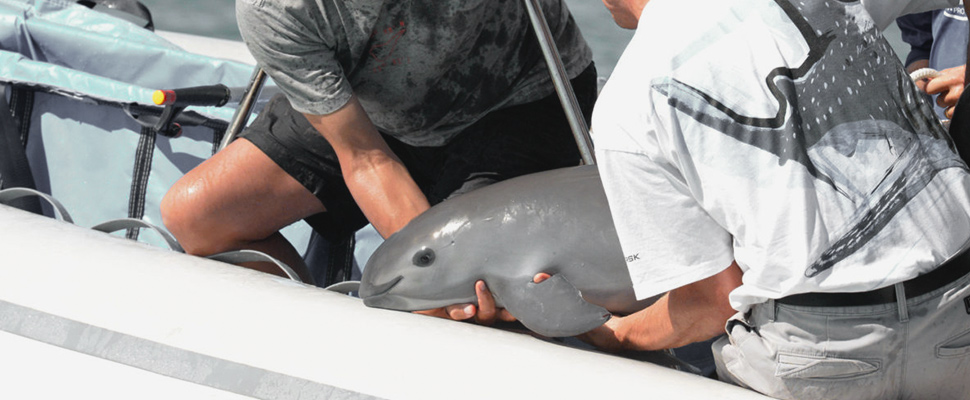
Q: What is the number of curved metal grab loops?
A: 4